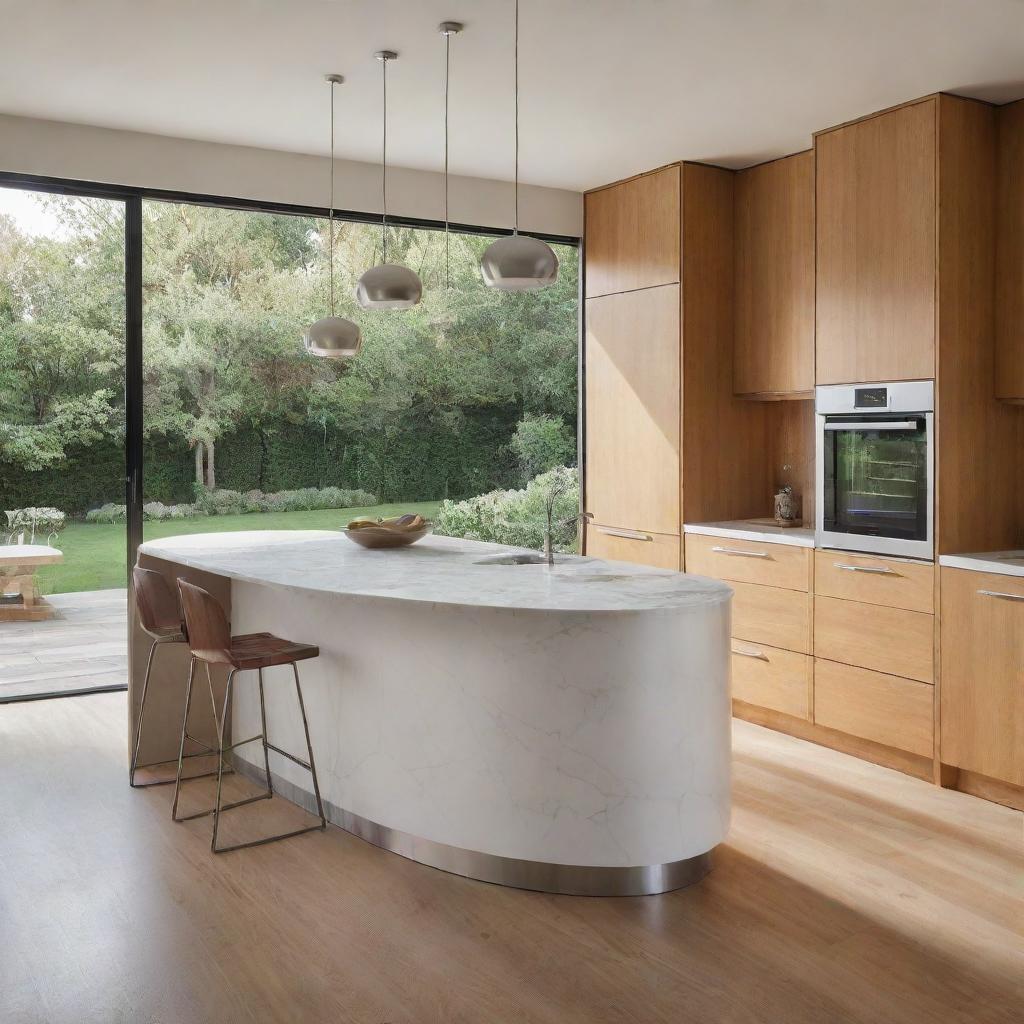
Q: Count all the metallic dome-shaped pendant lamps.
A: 3